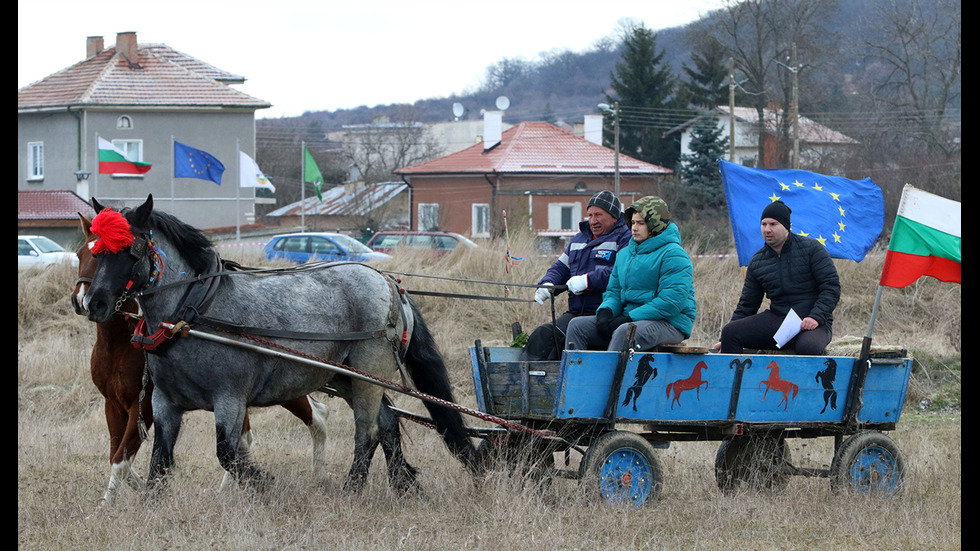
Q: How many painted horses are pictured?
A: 4